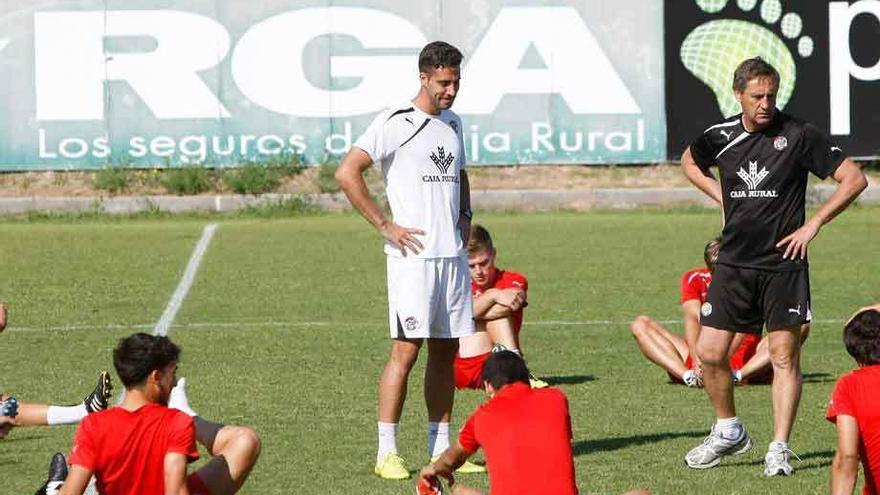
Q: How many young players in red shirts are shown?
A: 5